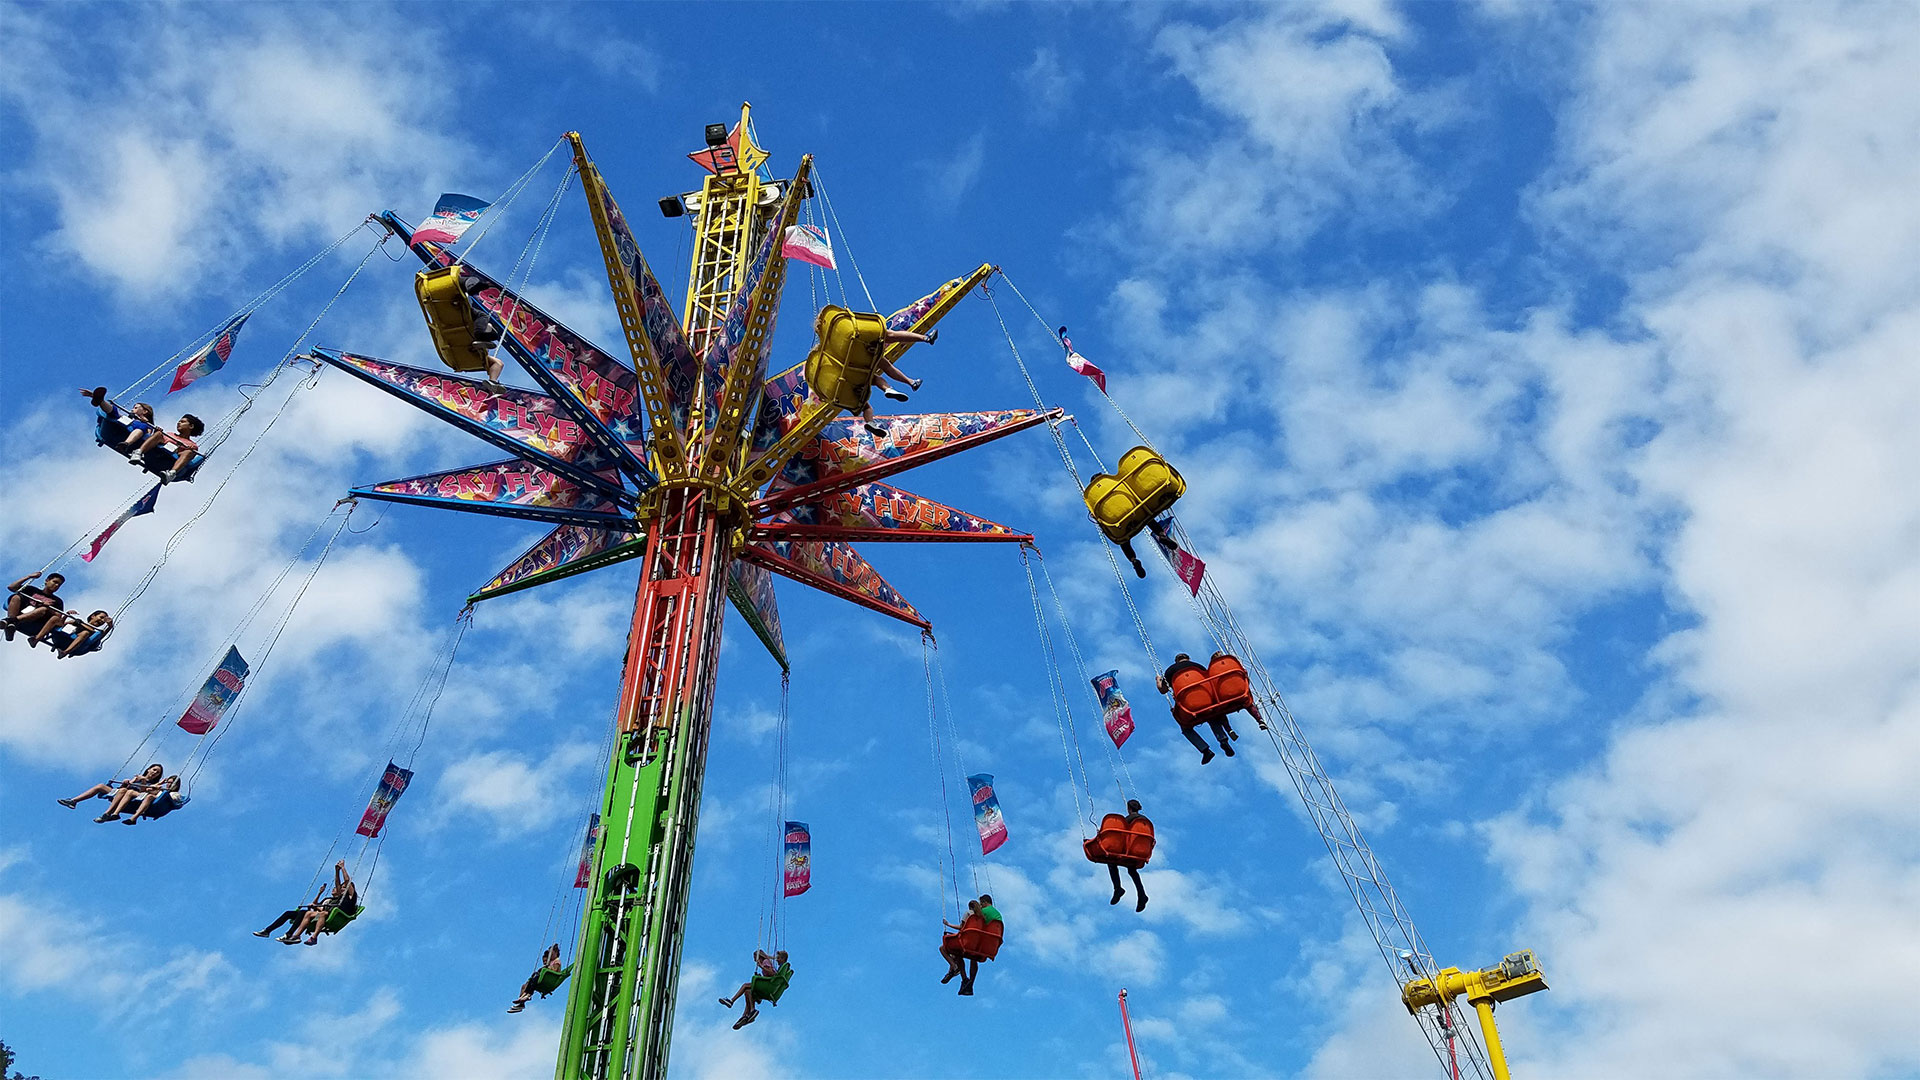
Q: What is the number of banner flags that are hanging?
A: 12